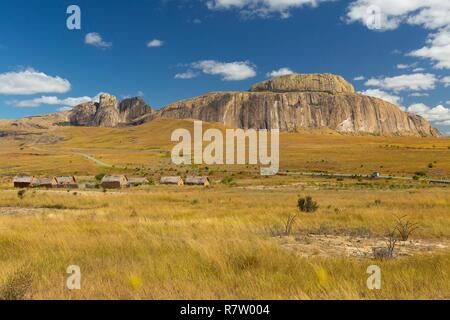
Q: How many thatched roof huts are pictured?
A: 7